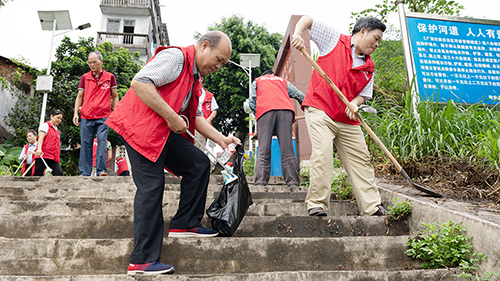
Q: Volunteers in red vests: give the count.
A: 9